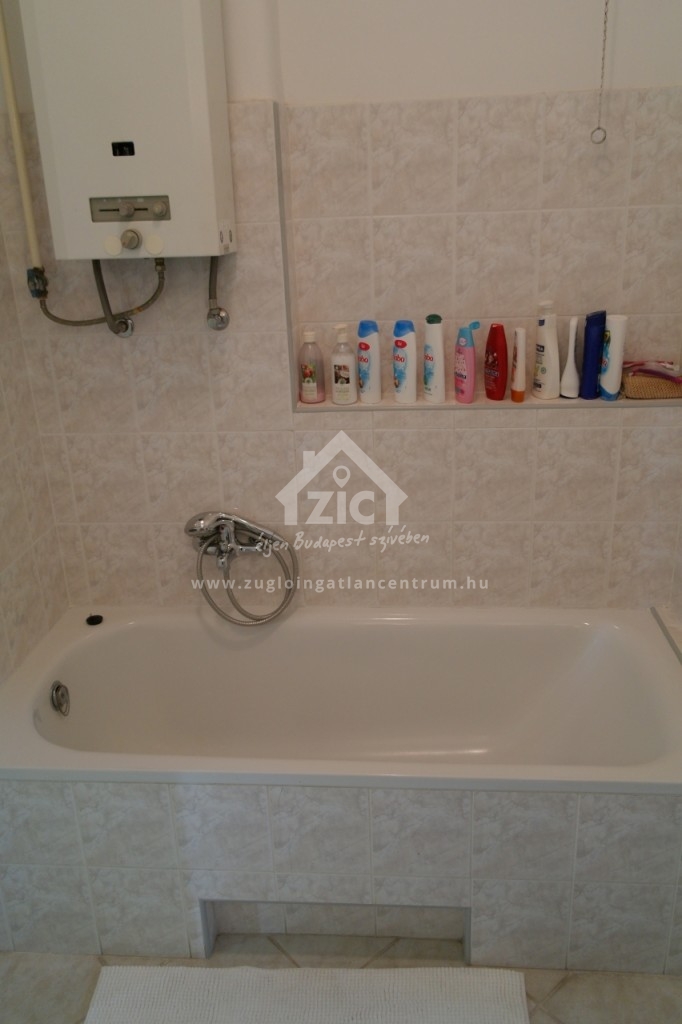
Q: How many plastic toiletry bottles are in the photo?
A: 12